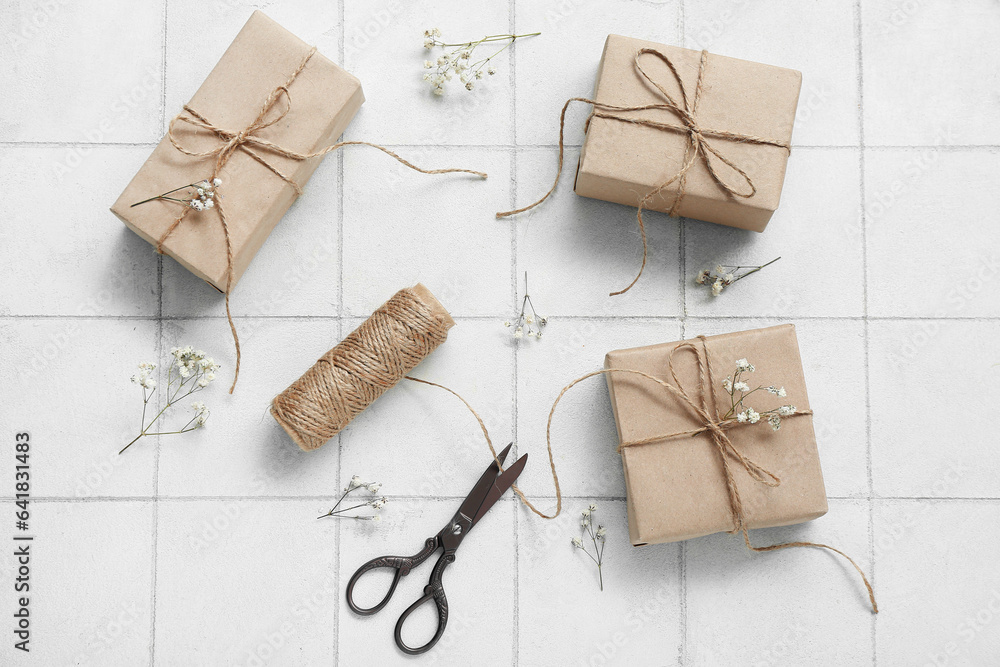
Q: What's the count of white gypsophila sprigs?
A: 8